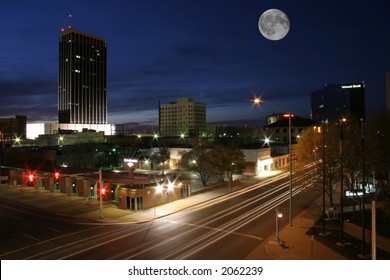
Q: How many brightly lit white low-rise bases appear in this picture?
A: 1